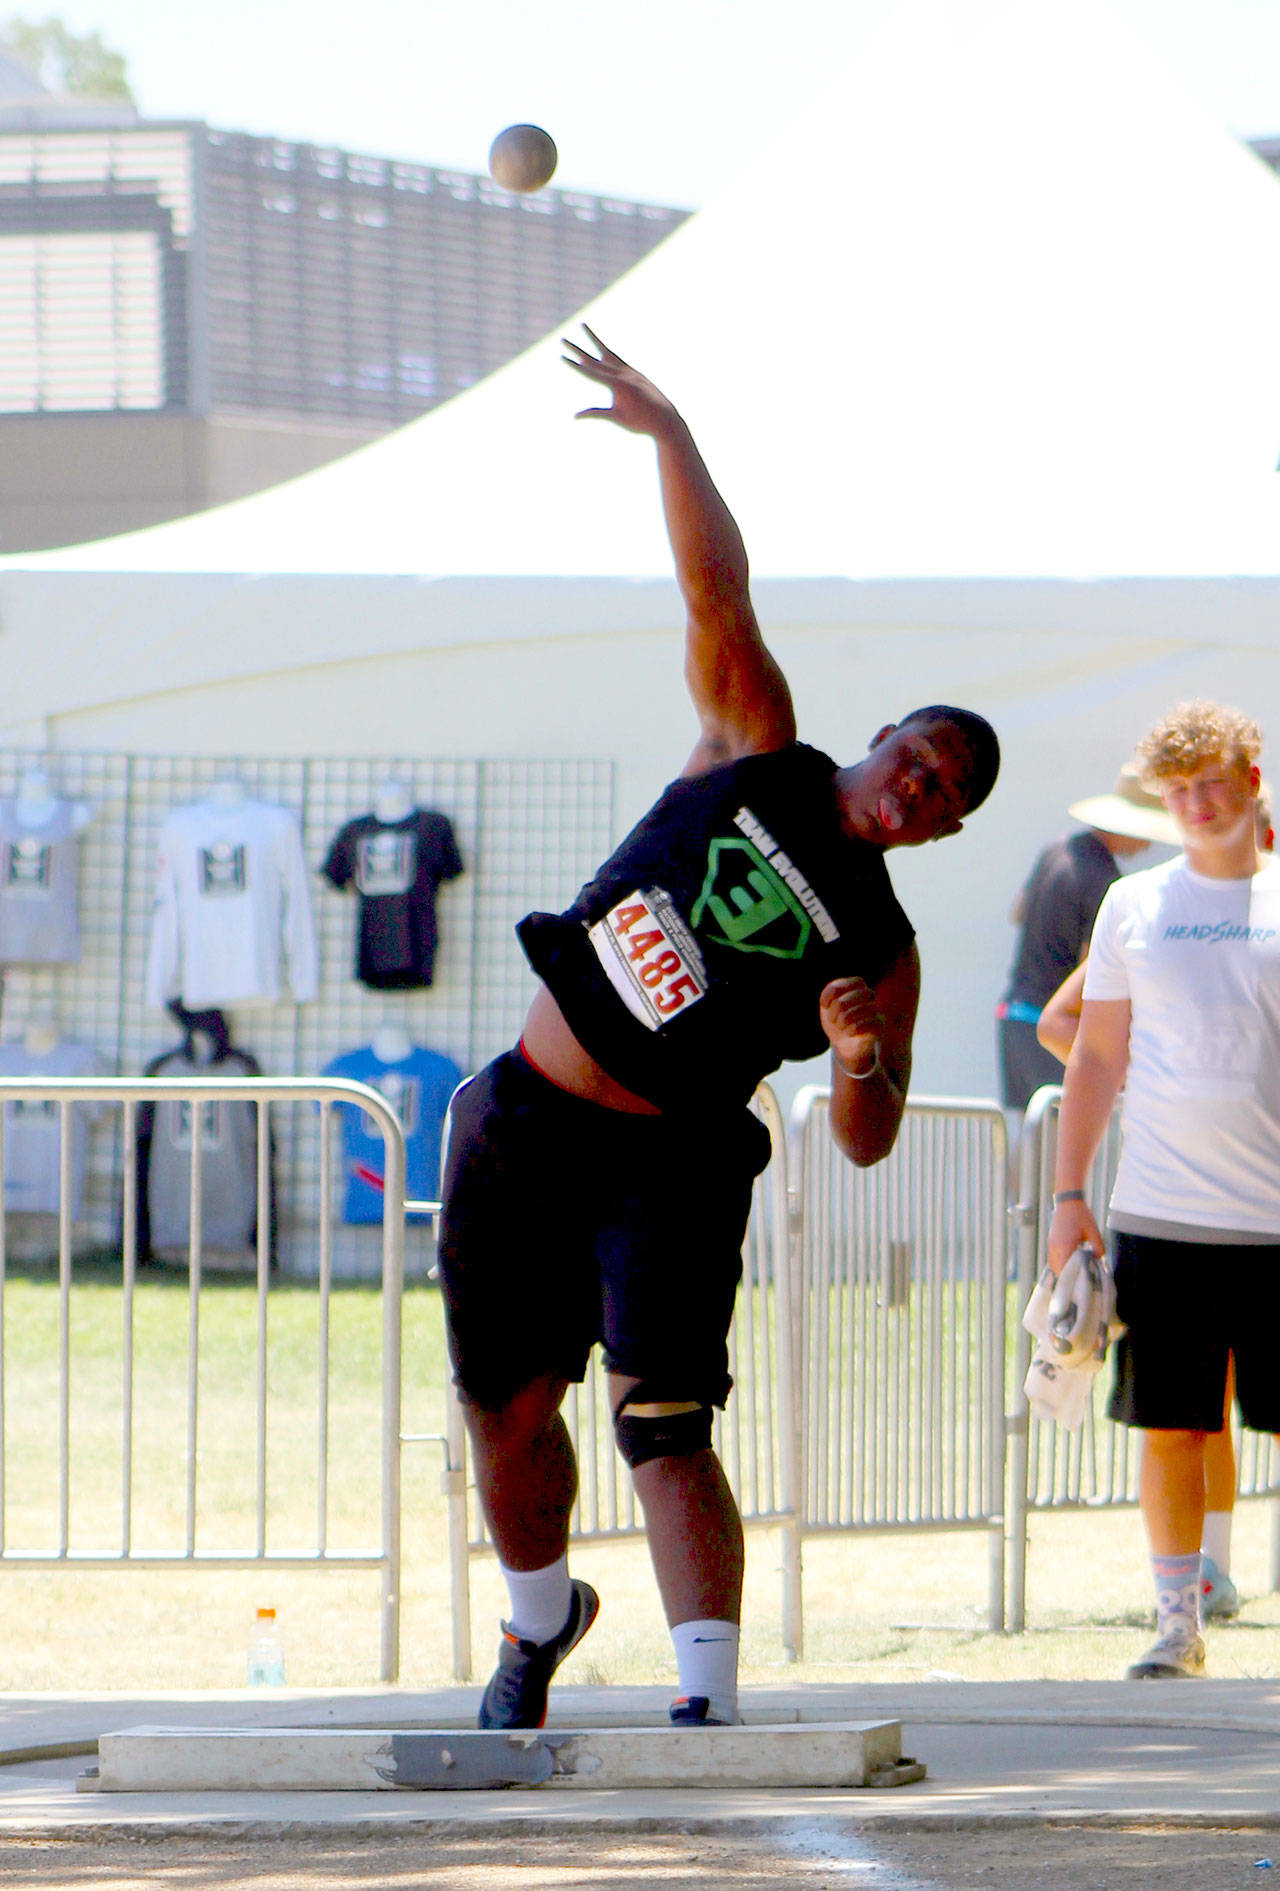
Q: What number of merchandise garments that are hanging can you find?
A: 6